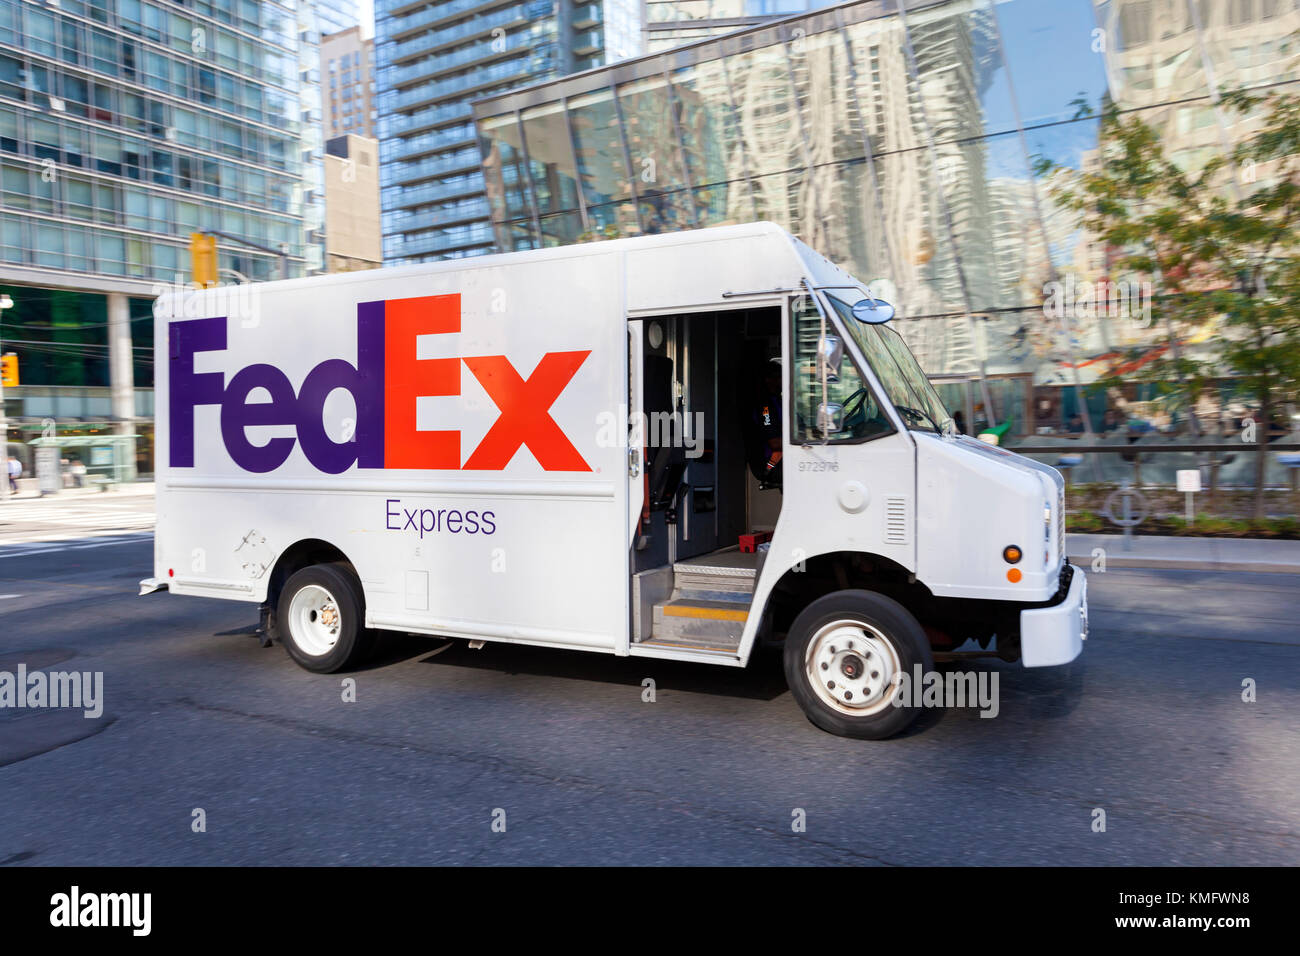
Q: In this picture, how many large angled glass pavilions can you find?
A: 1